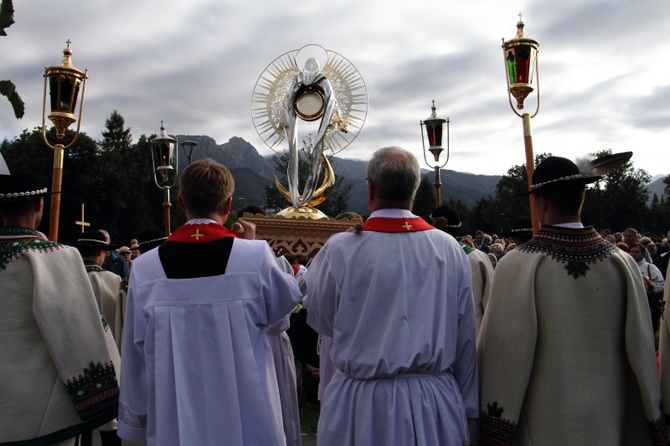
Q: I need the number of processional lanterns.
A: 4